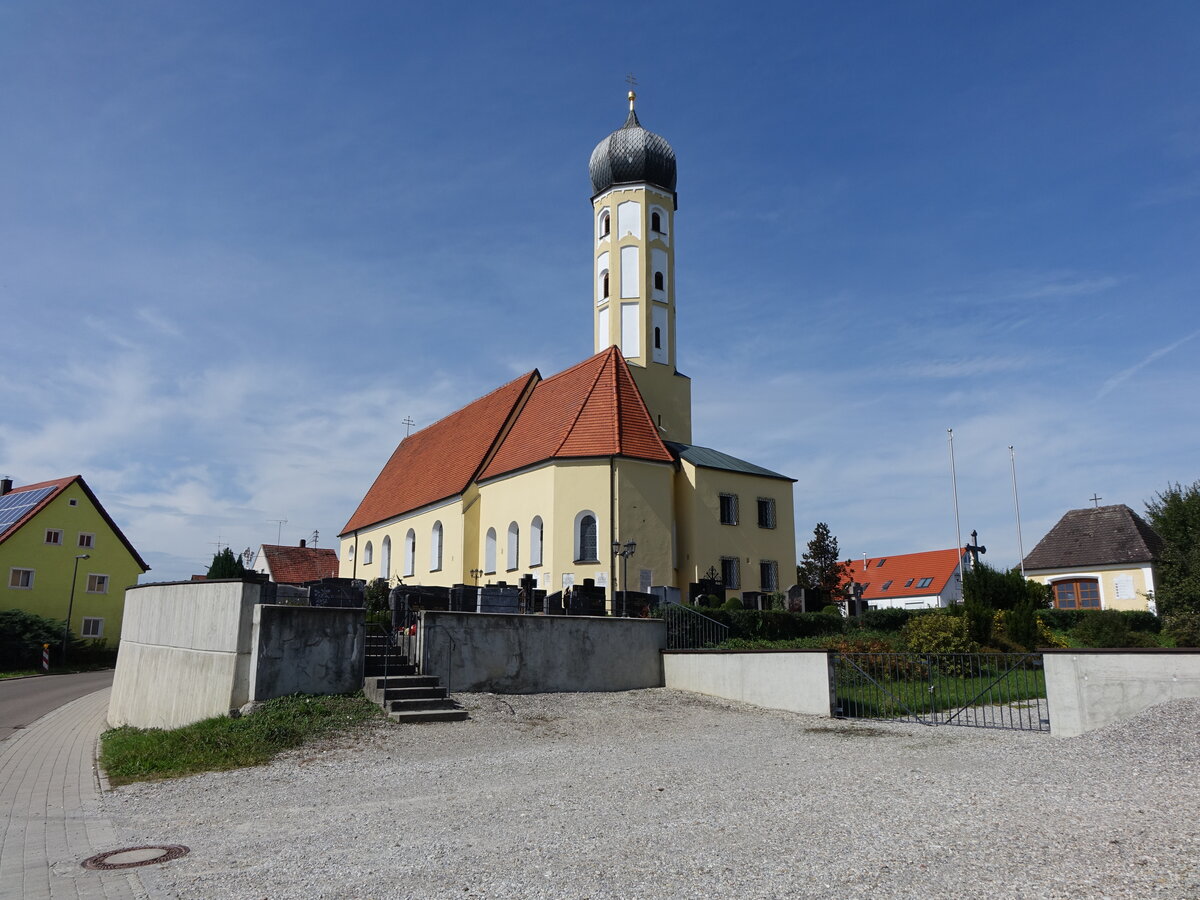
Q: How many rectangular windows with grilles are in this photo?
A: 4